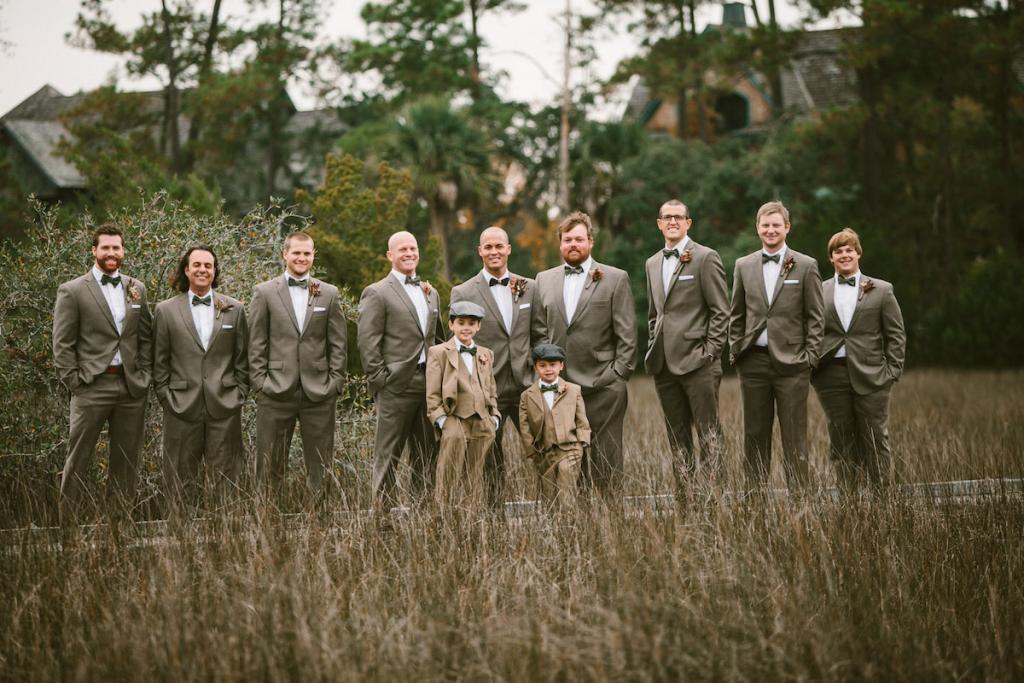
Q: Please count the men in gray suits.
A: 9